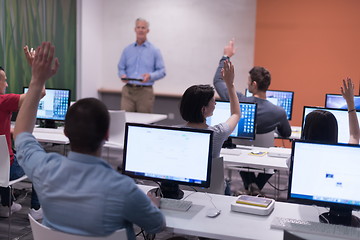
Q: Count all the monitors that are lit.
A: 7